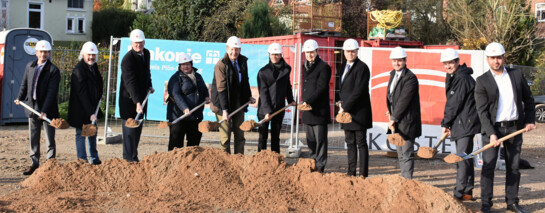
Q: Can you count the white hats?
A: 11